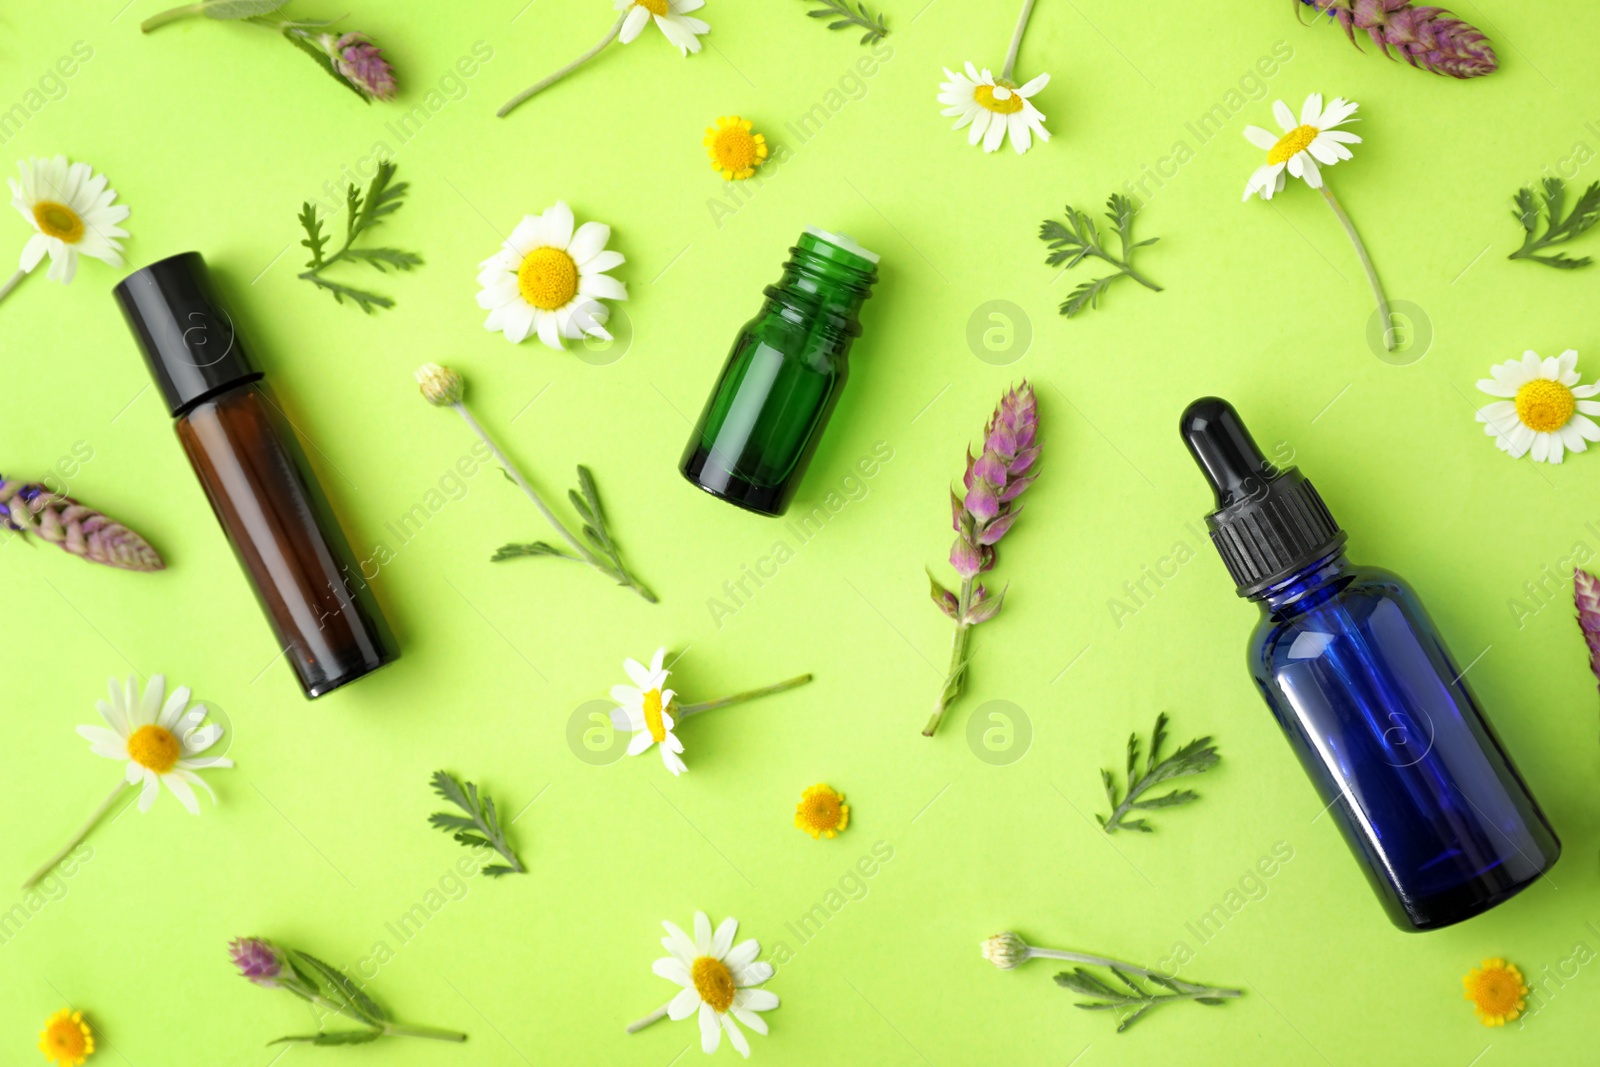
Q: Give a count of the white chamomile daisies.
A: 9